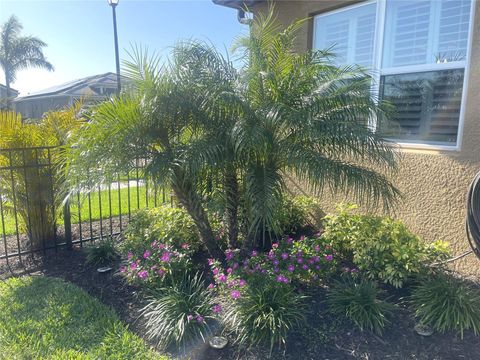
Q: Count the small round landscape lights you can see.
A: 3